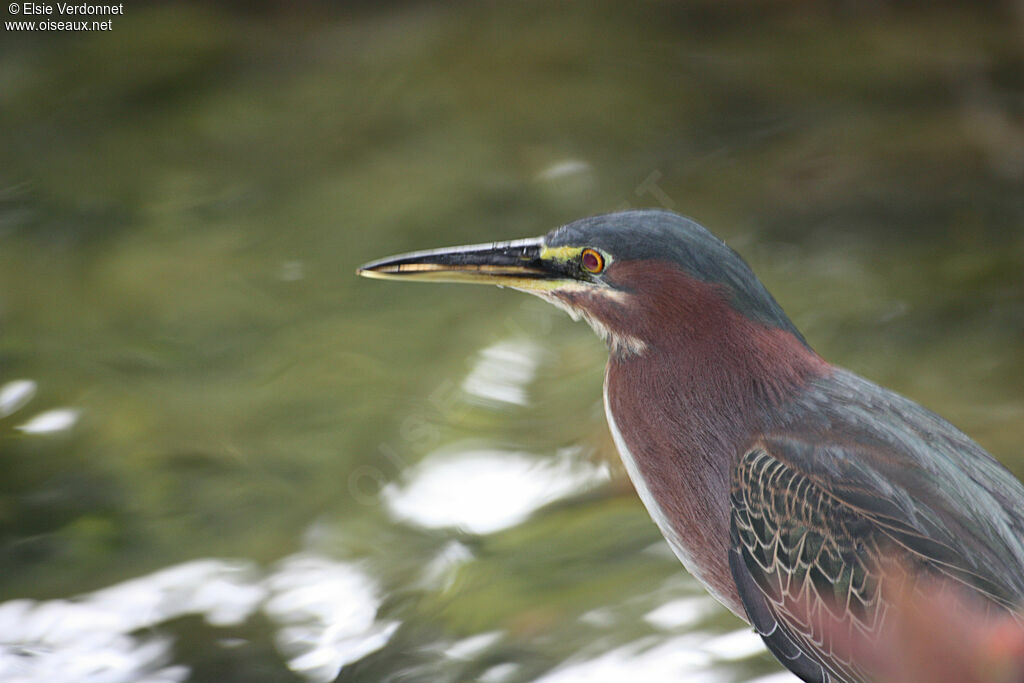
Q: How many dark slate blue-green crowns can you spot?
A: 1